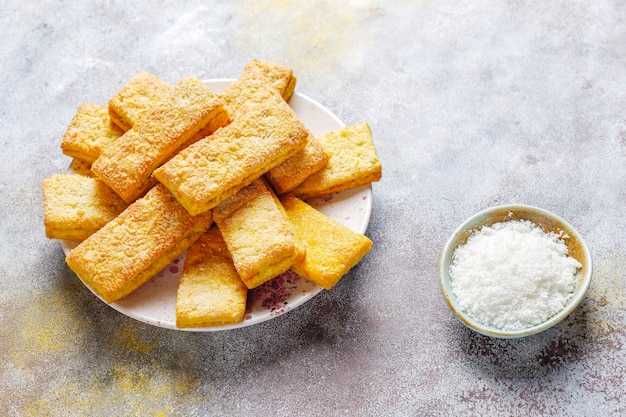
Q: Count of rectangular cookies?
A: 12